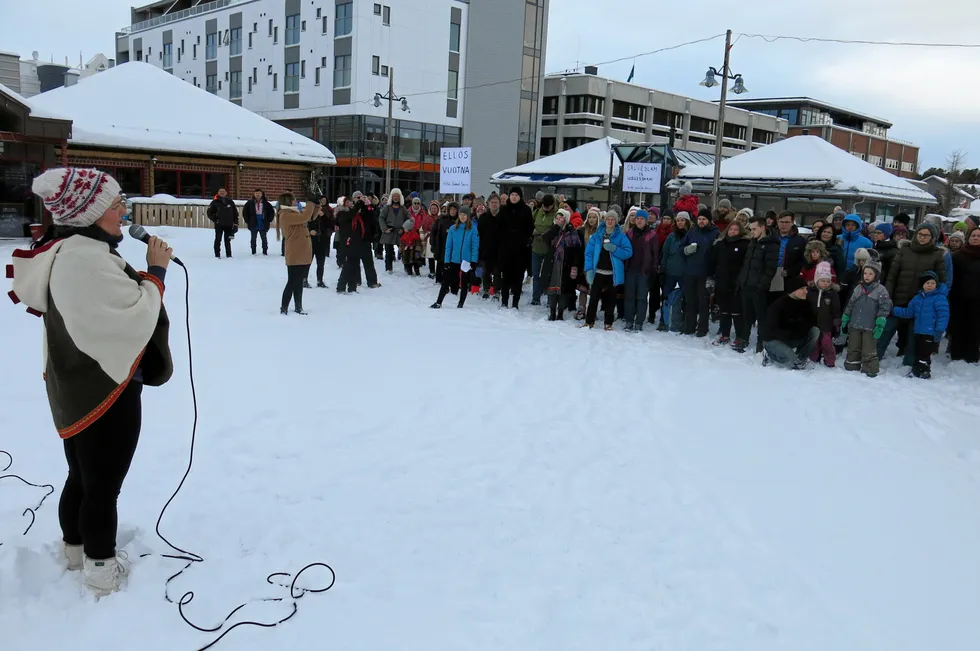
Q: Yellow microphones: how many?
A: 0